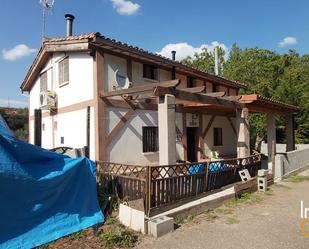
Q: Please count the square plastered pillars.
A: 4